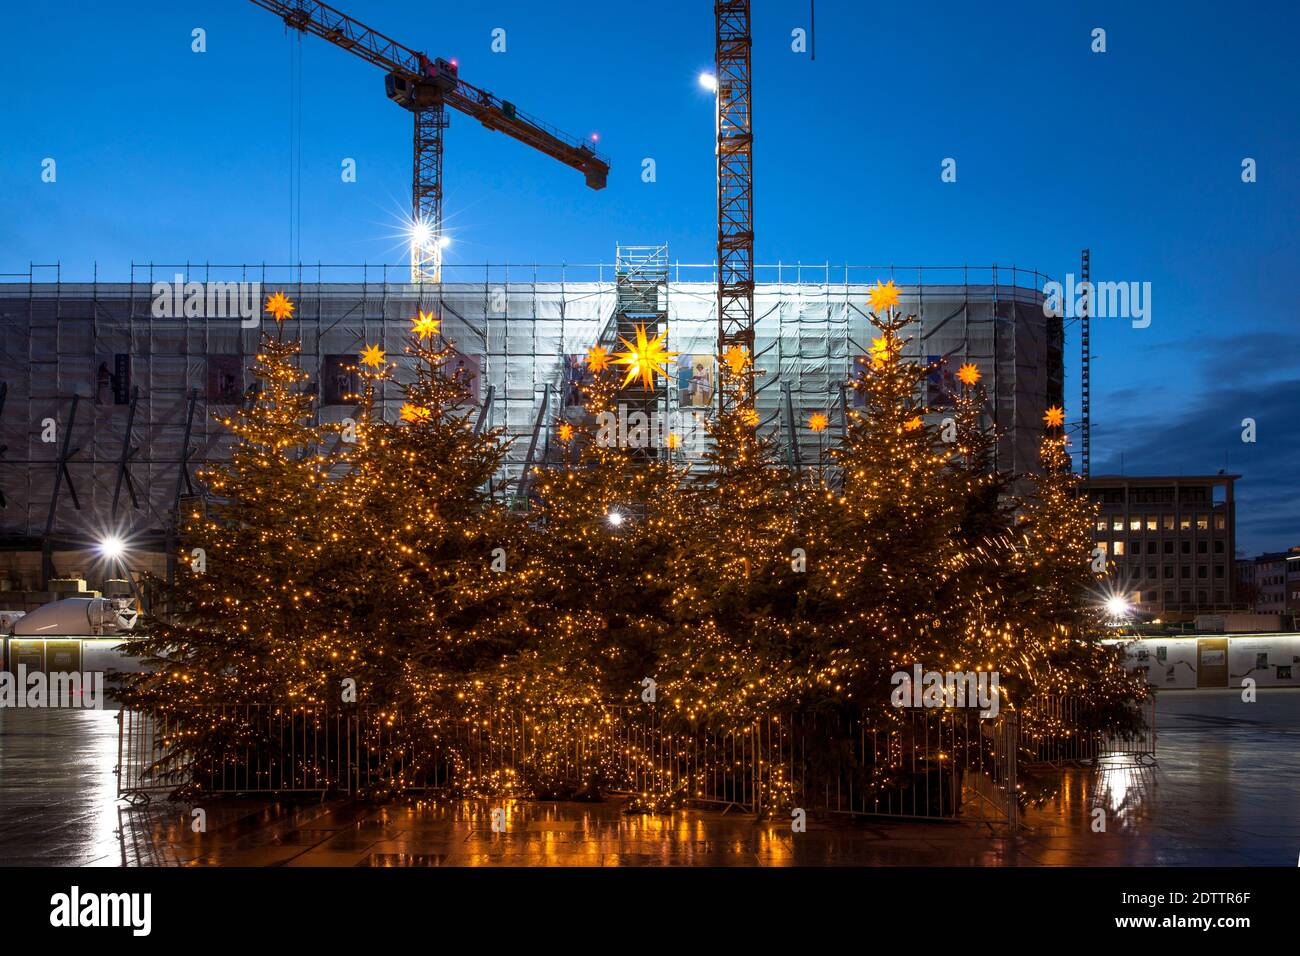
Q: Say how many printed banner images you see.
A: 8